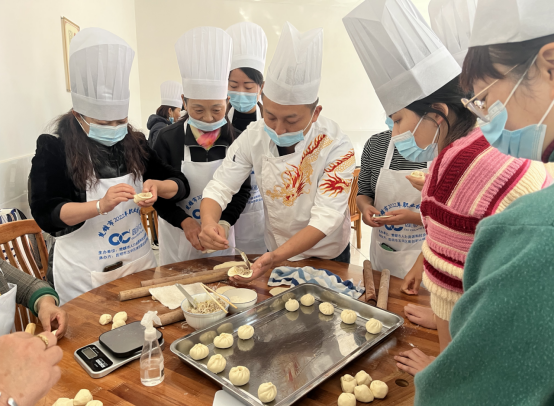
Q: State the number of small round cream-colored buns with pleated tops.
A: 11